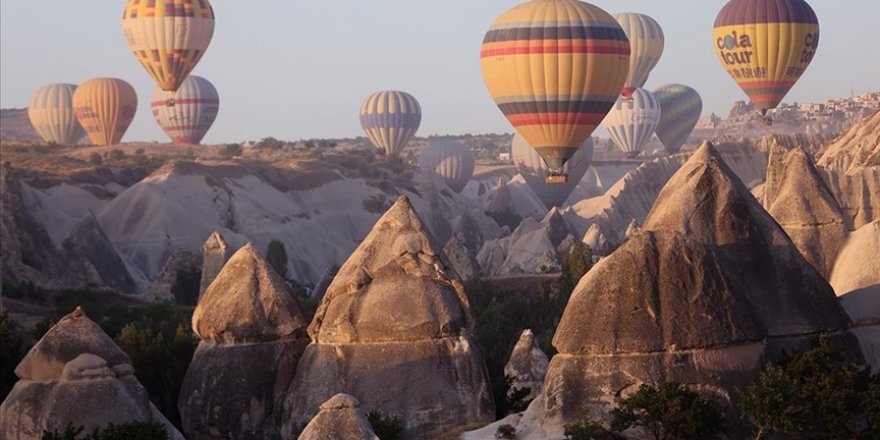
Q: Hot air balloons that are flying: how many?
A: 12